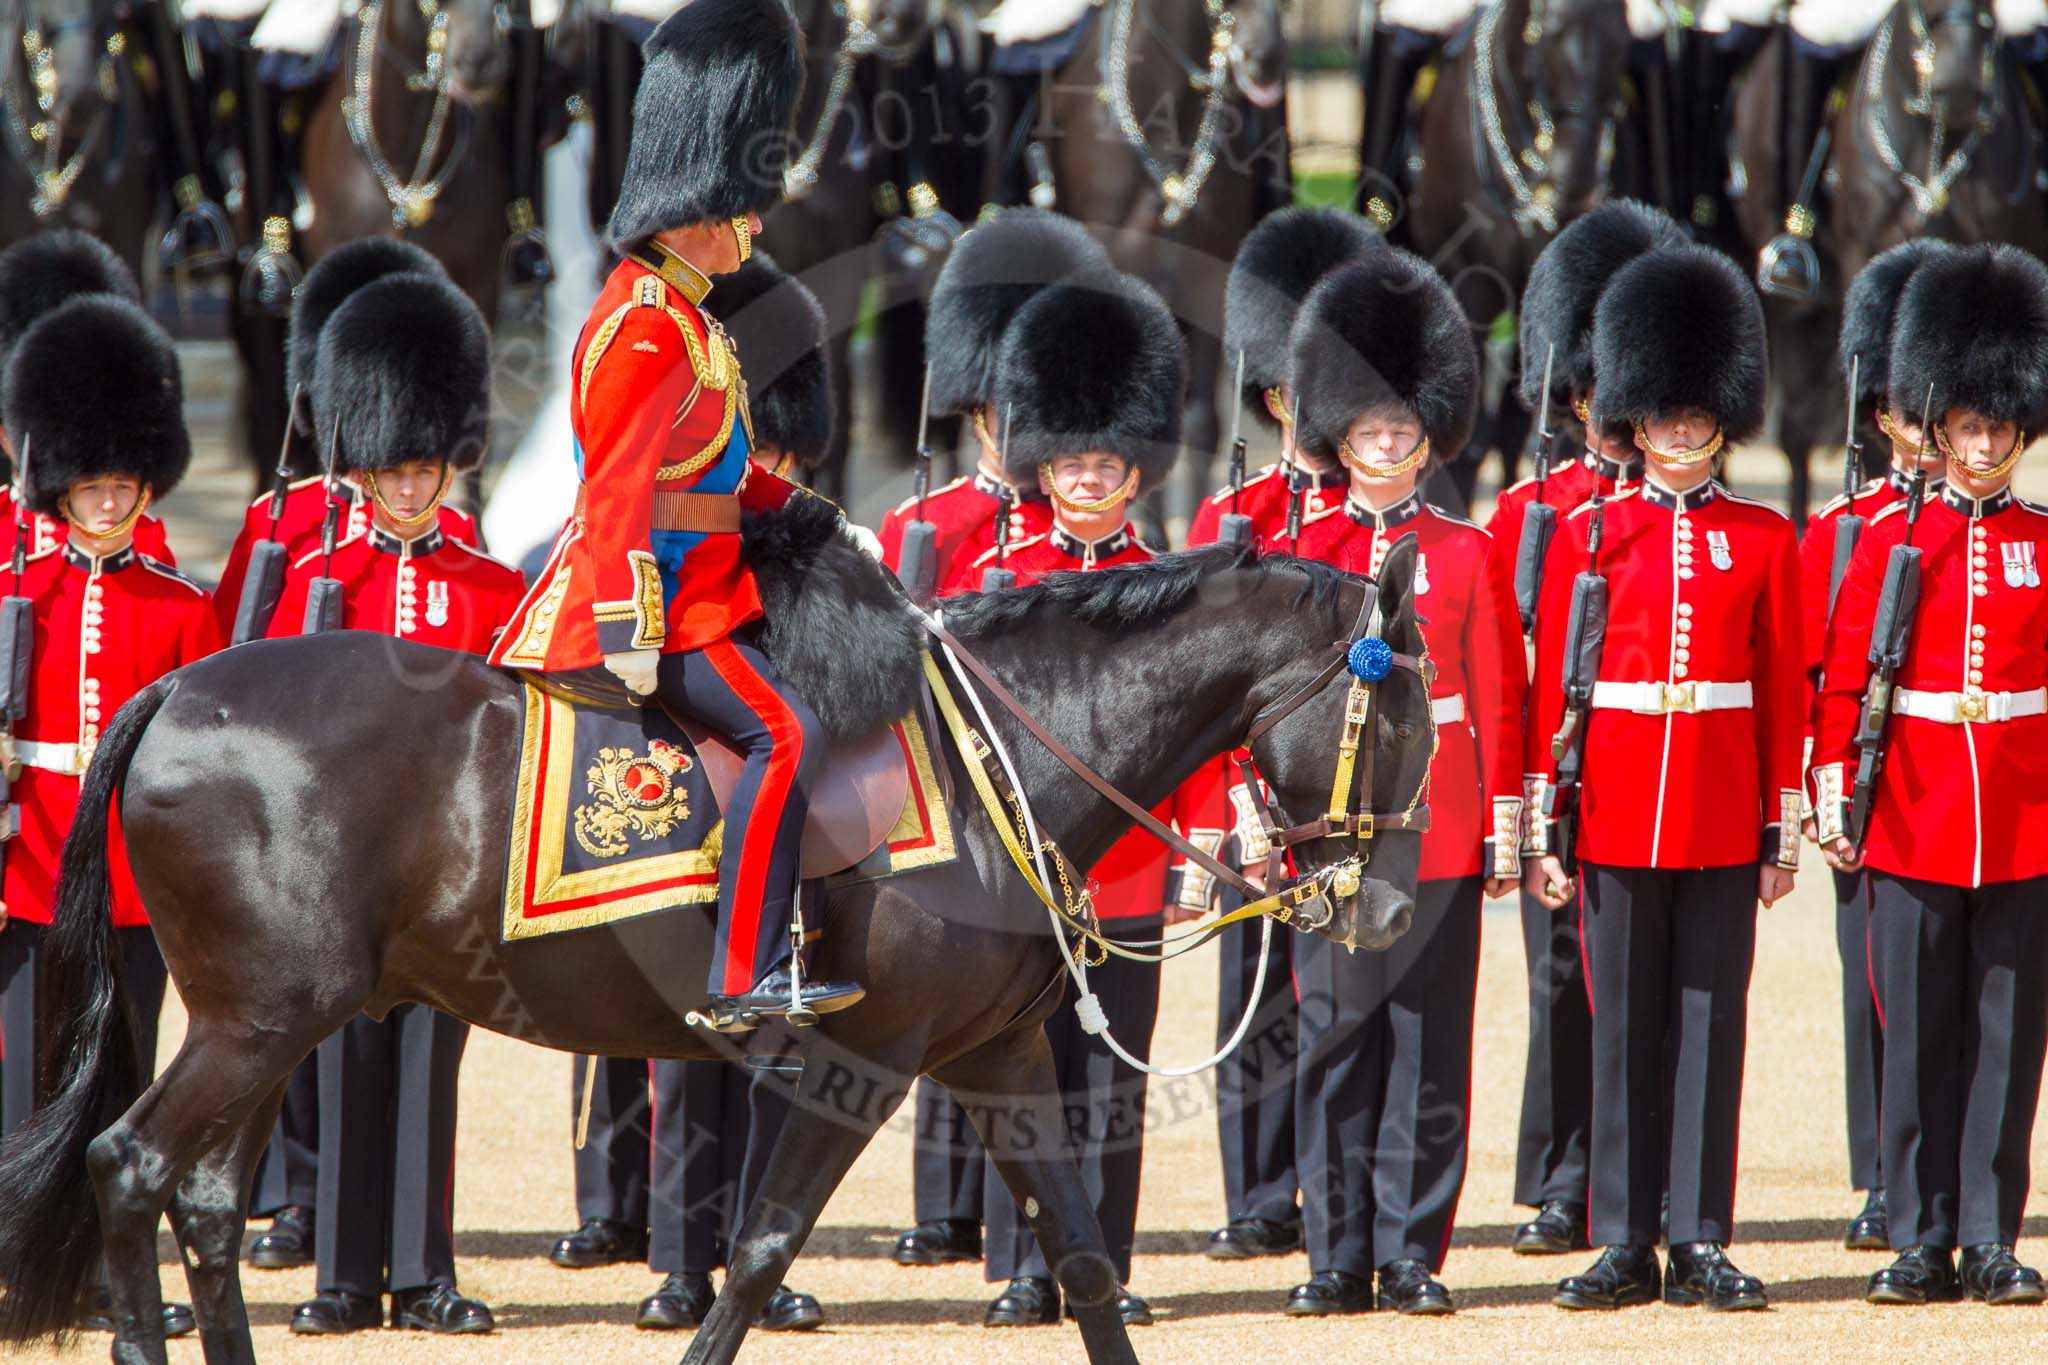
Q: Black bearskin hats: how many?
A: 14